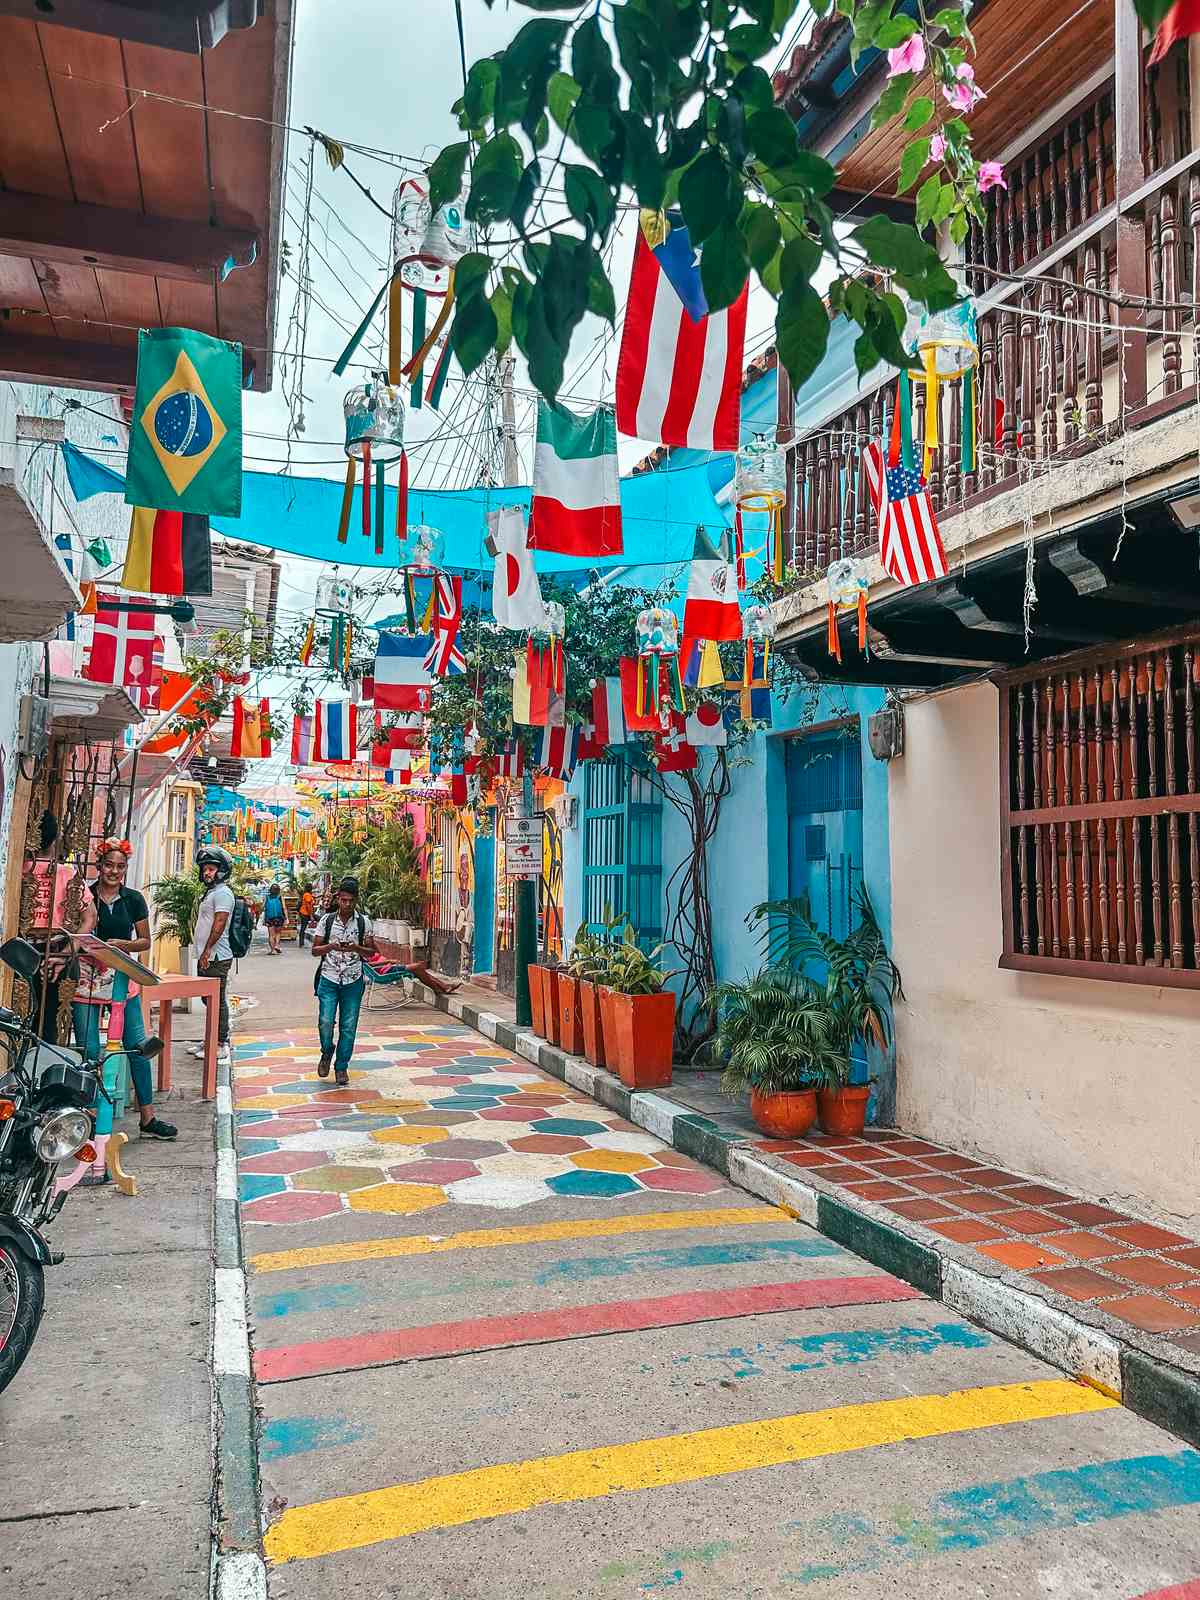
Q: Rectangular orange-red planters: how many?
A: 6